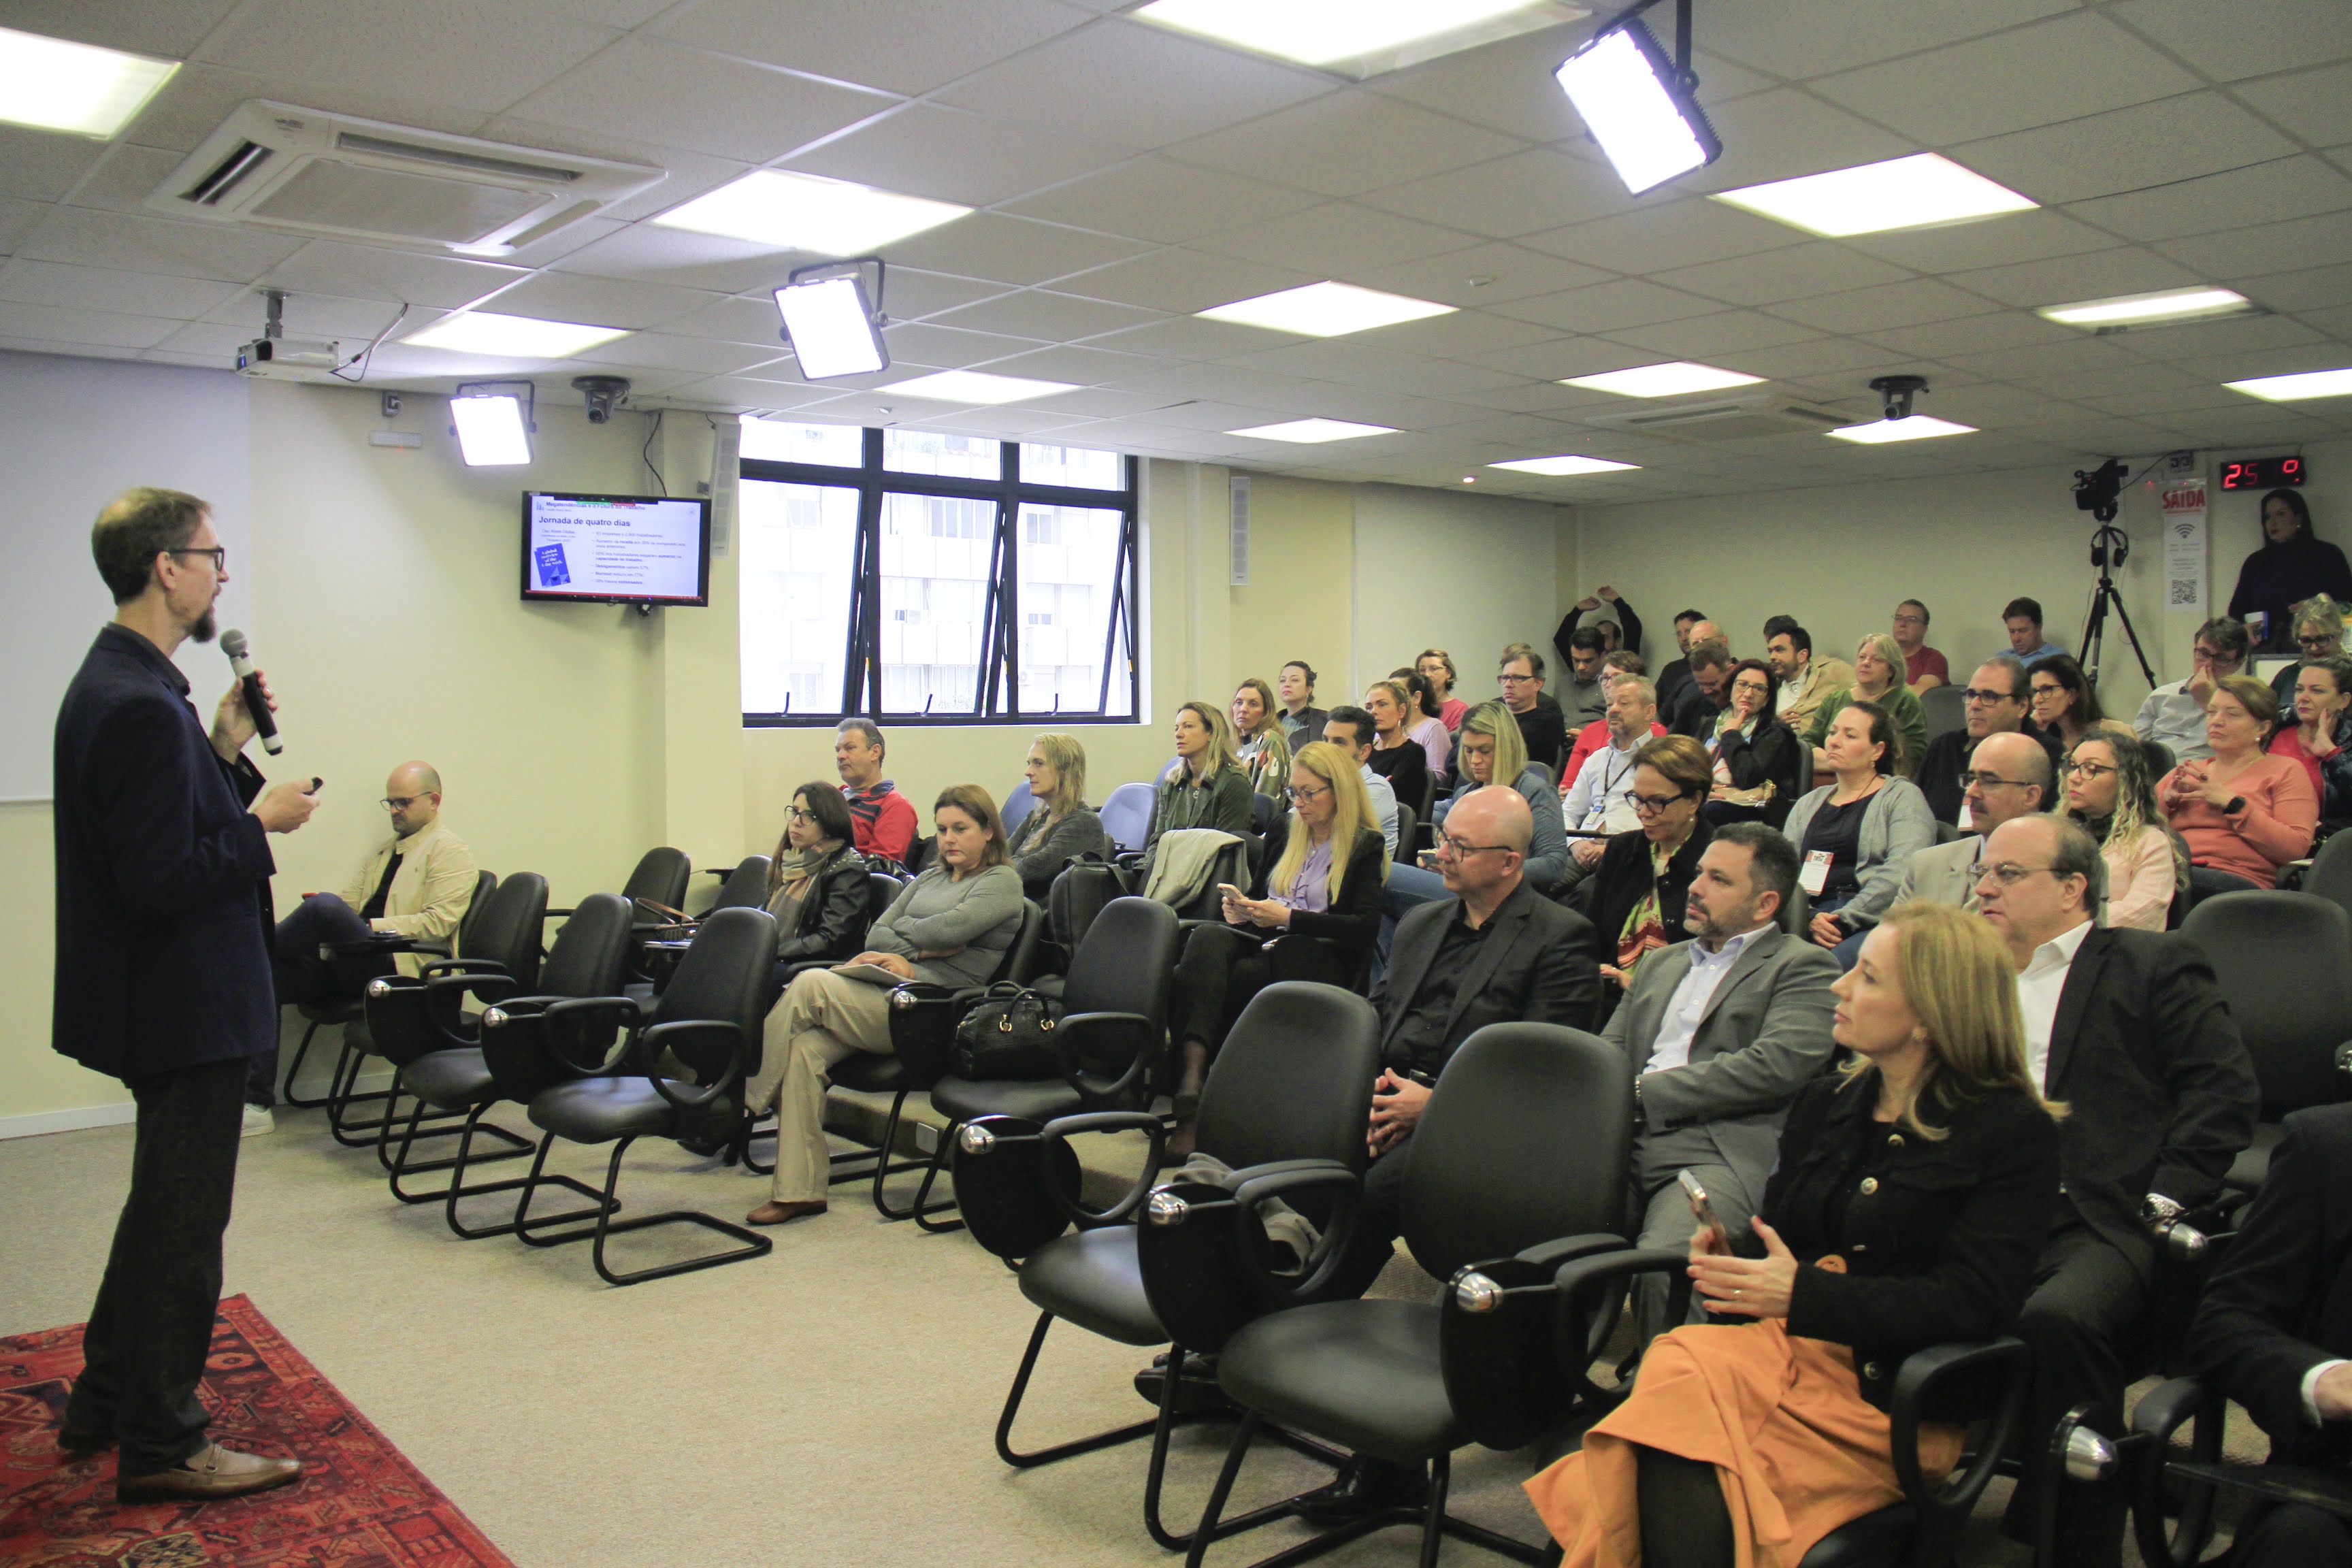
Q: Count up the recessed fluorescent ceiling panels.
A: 13